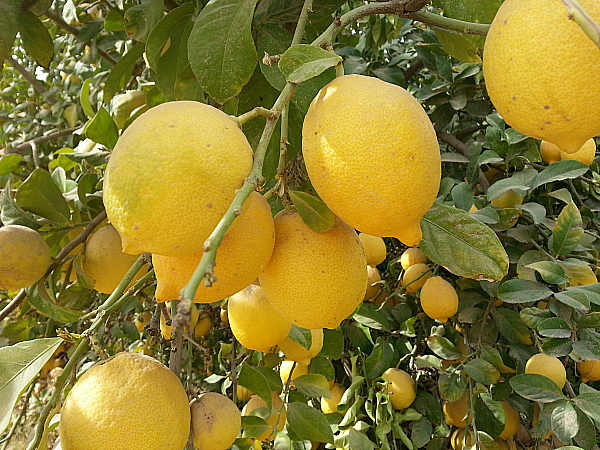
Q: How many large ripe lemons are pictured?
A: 6